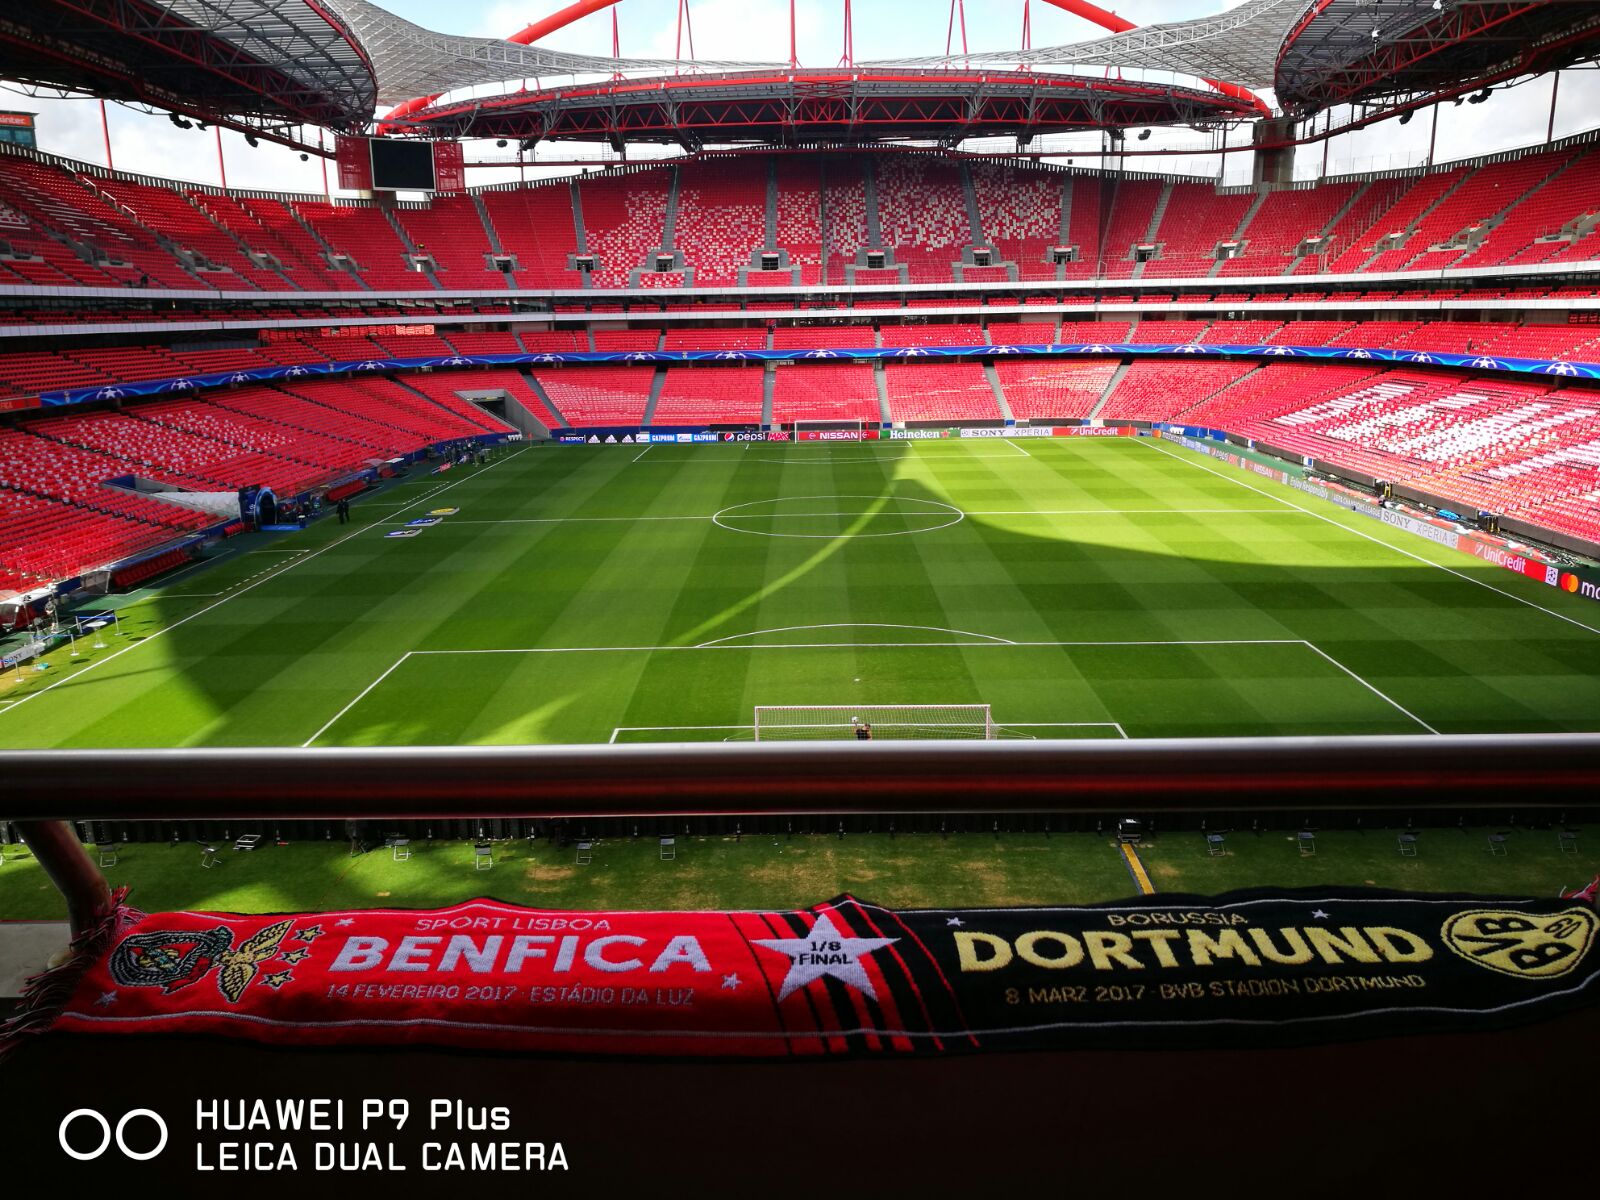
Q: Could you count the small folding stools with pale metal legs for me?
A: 11